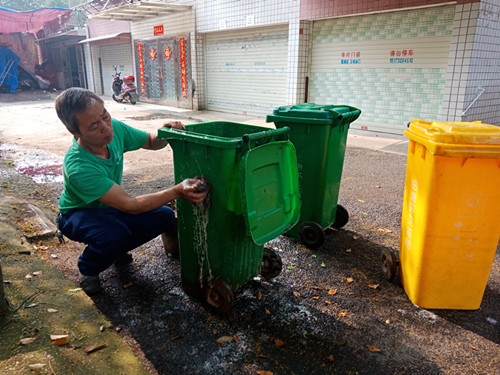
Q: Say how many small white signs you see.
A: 2